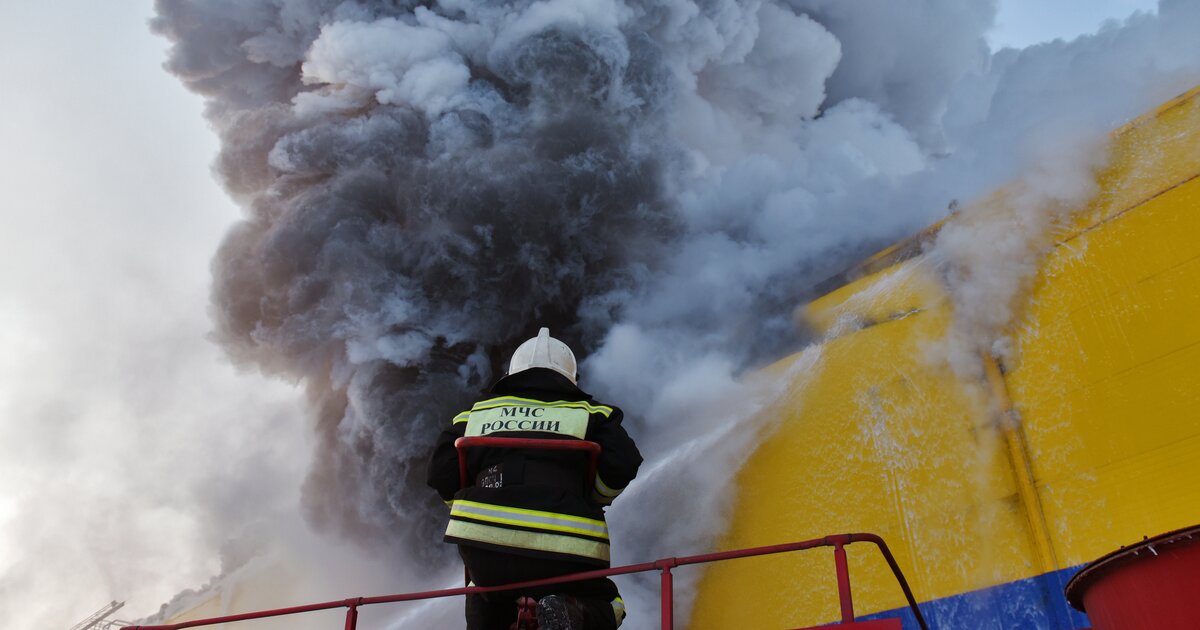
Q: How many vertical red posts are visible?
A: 3